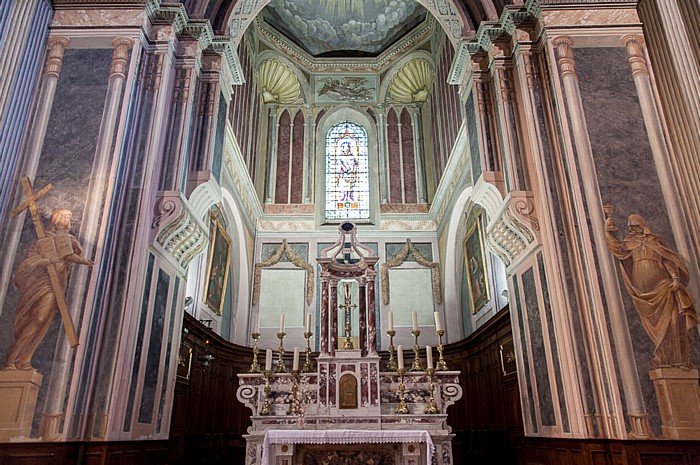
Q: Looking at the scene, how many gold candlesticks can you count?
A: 10